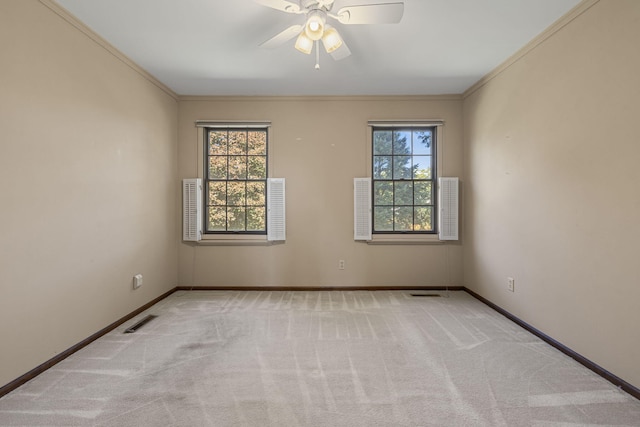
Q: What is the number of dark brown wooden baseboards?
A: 3